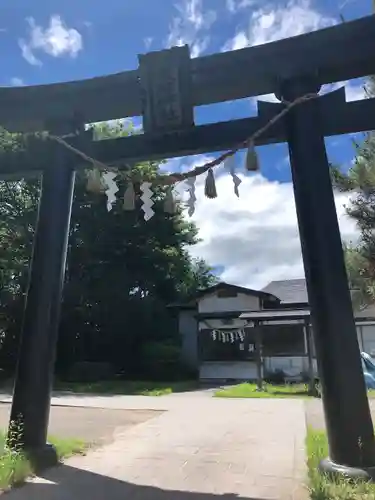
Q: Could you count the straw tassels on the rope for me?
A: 5